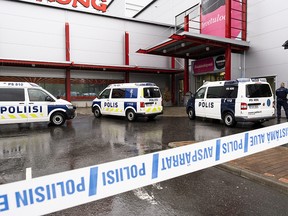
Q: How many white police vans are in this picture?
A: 3